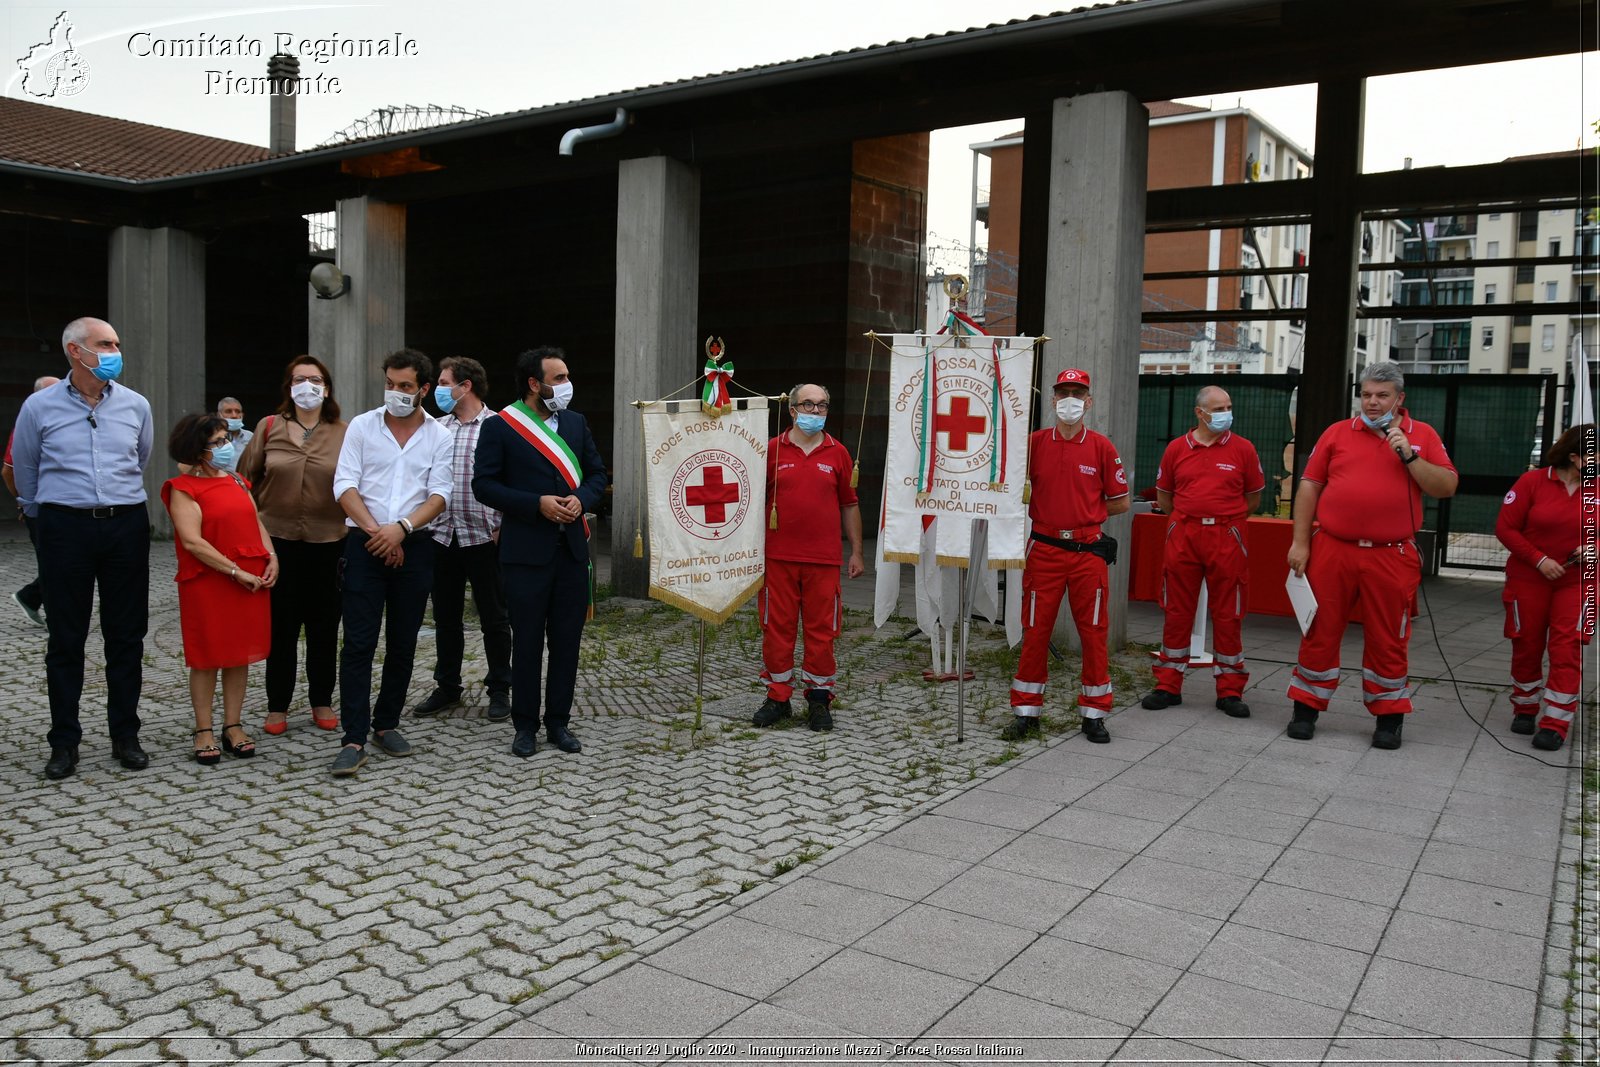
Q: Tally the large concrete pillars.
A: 4